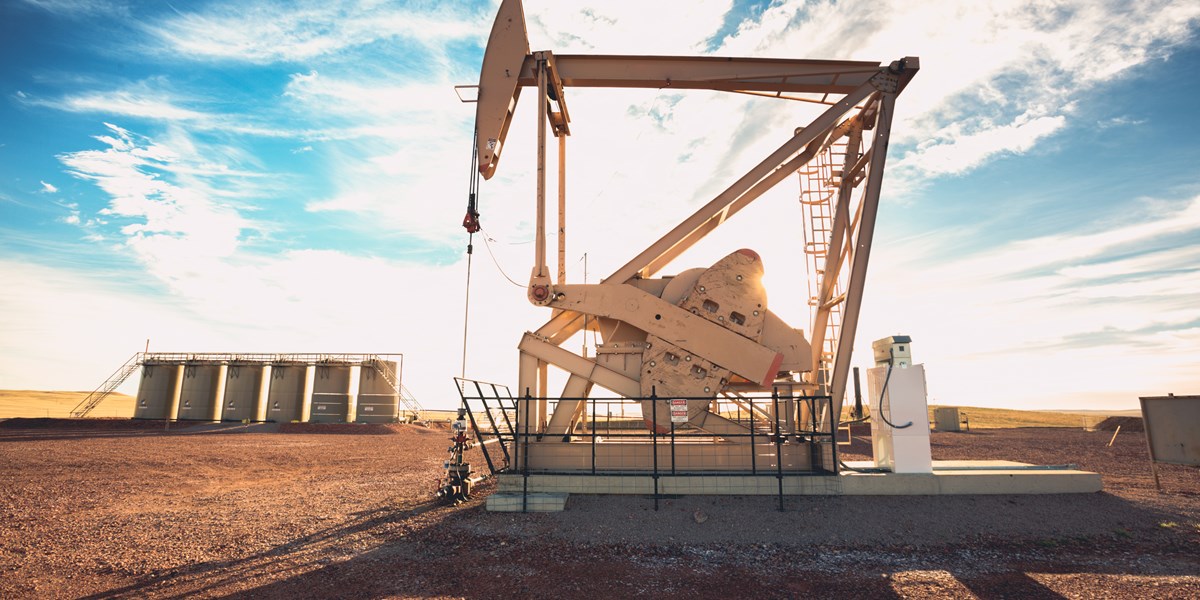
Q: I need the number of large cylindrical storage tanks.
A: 6